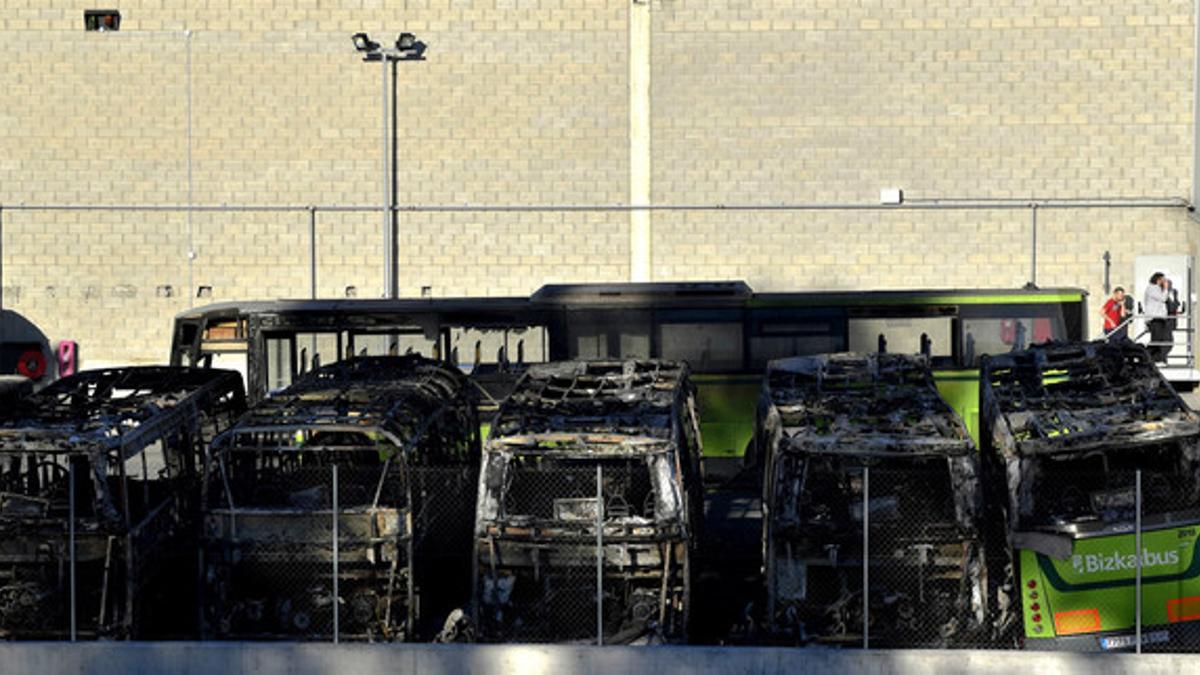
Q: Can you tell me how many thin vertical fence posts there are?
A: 5